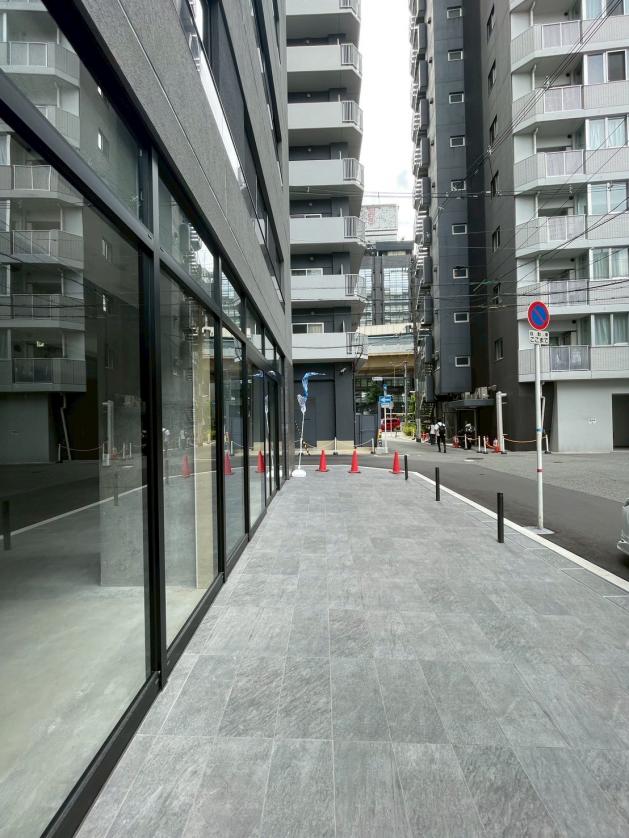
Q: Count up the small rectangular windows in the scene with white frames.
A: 9